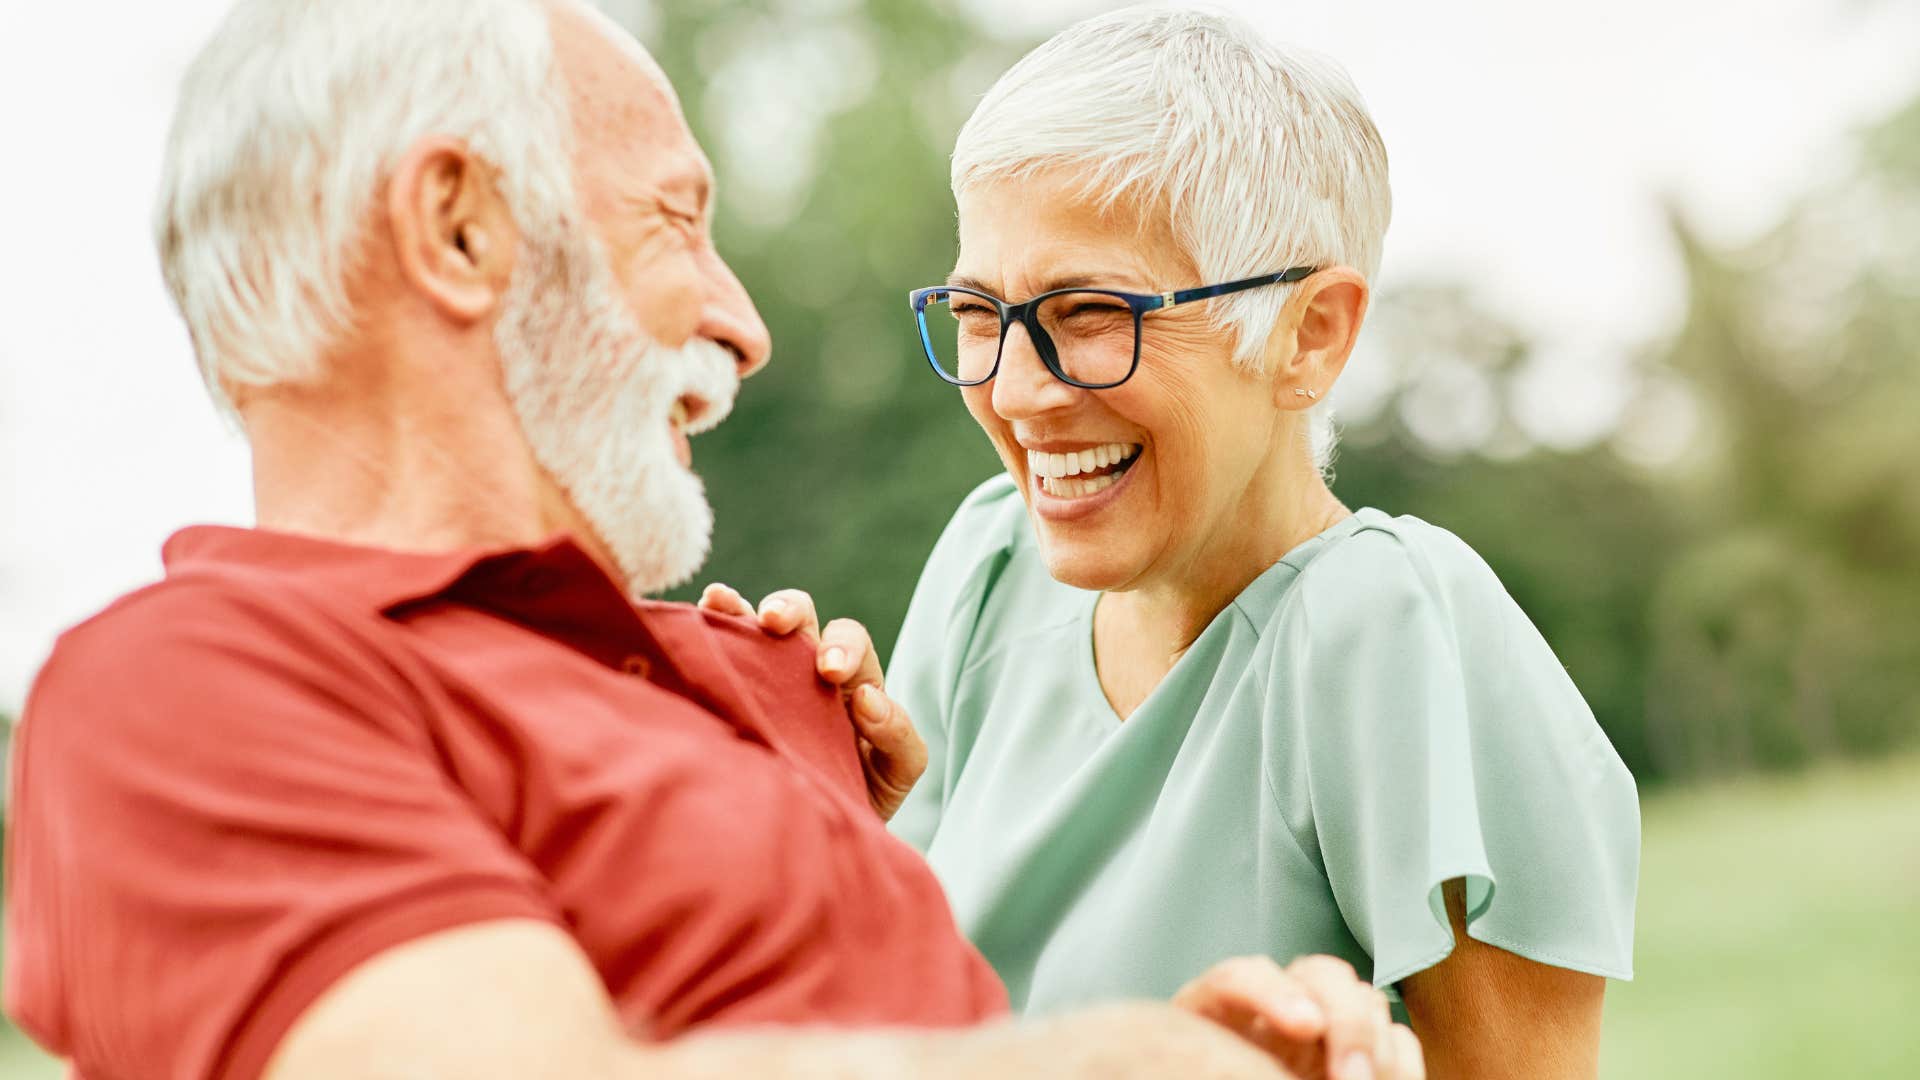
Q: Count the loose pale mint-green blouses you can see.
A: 1